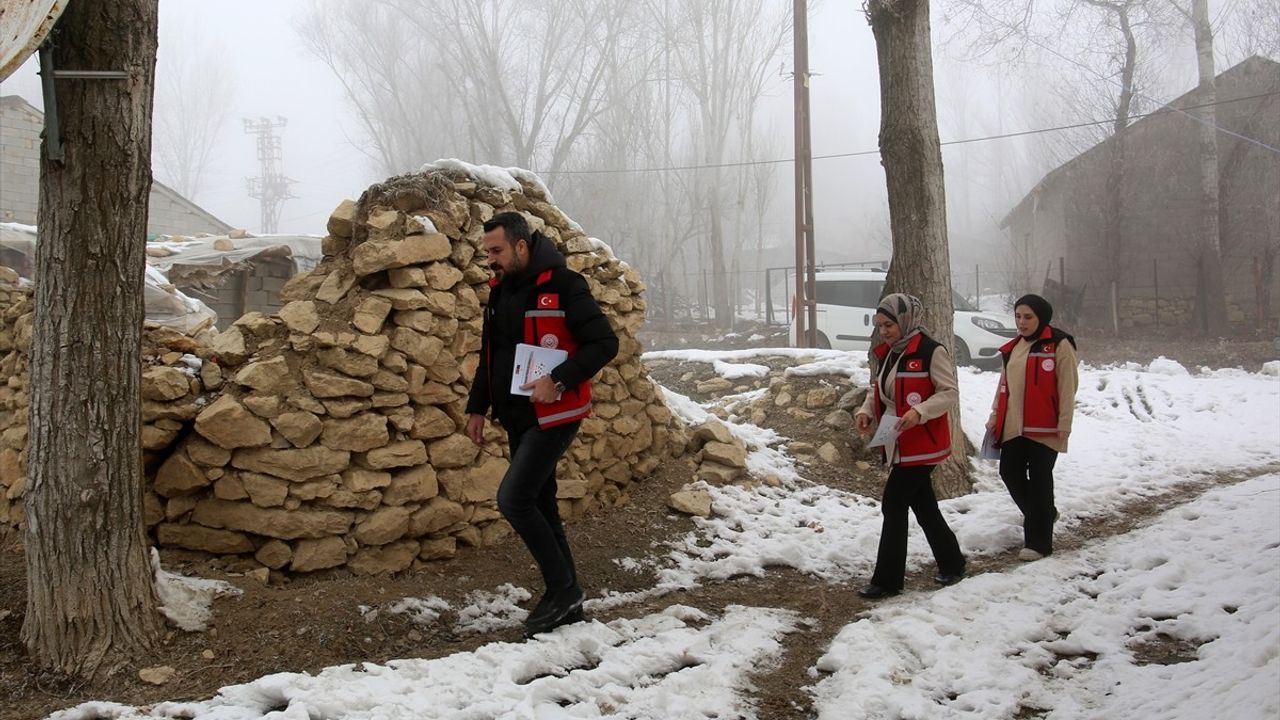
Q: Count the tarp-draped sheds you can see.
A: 1